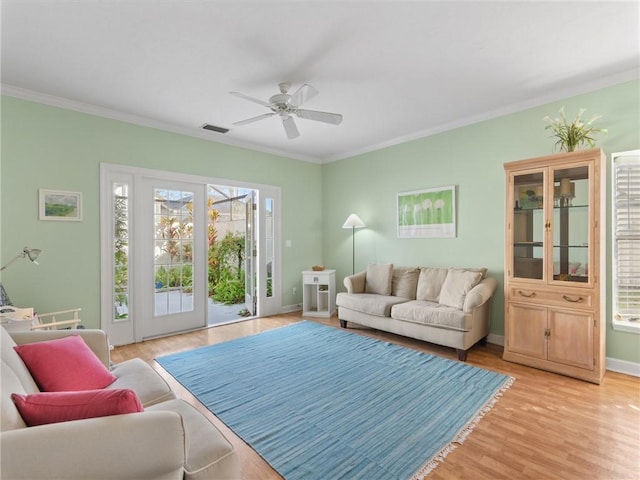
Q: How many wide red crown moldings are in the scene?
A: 0